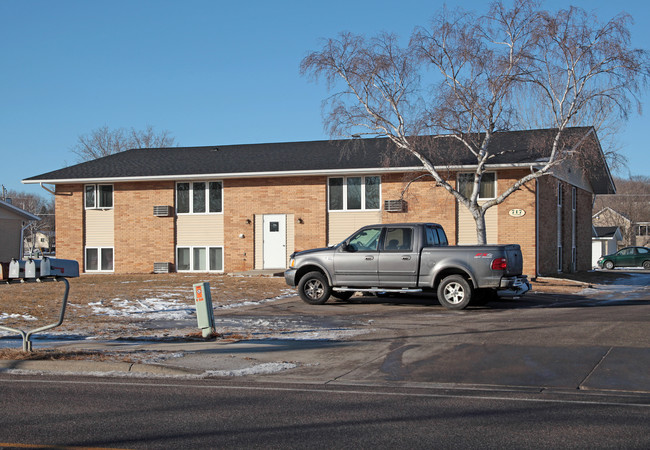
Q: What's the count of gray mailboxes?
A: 3